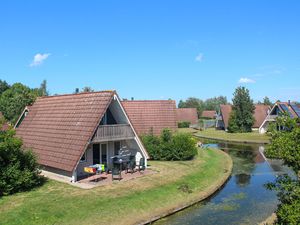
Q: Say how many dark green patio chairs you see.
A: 2